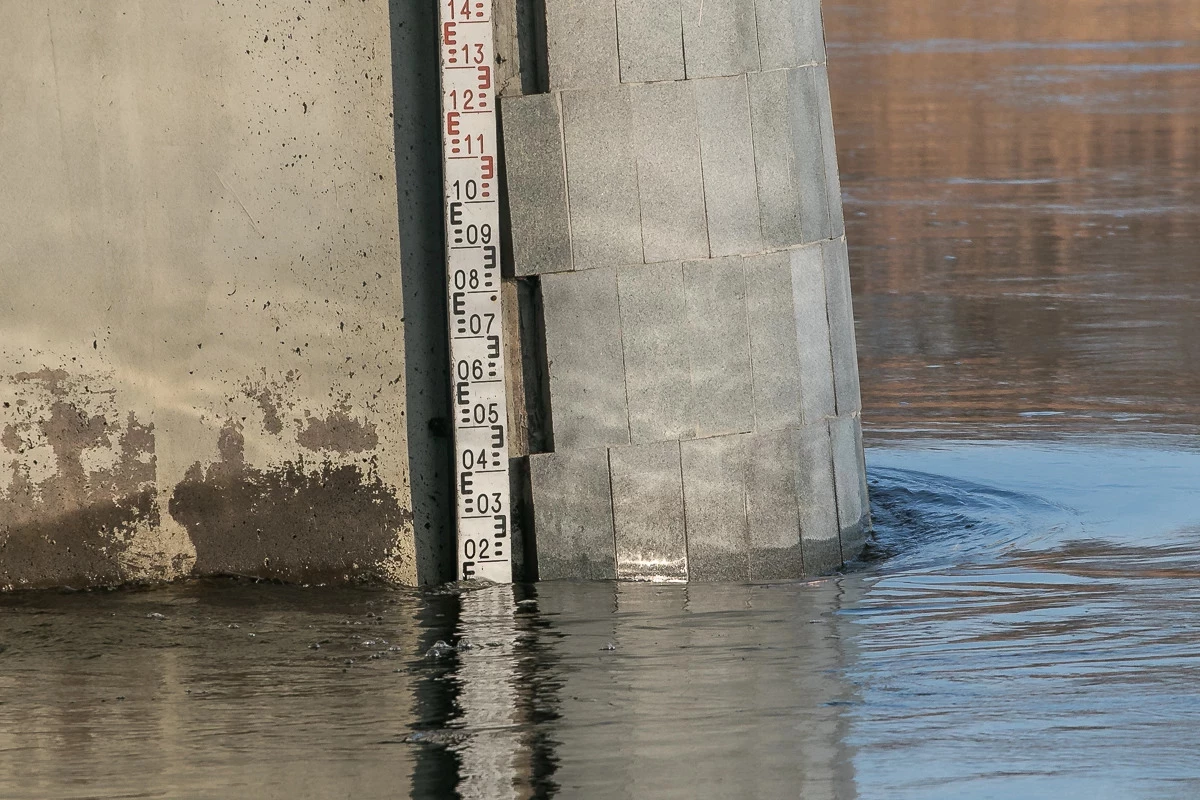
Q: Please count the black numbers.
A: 9